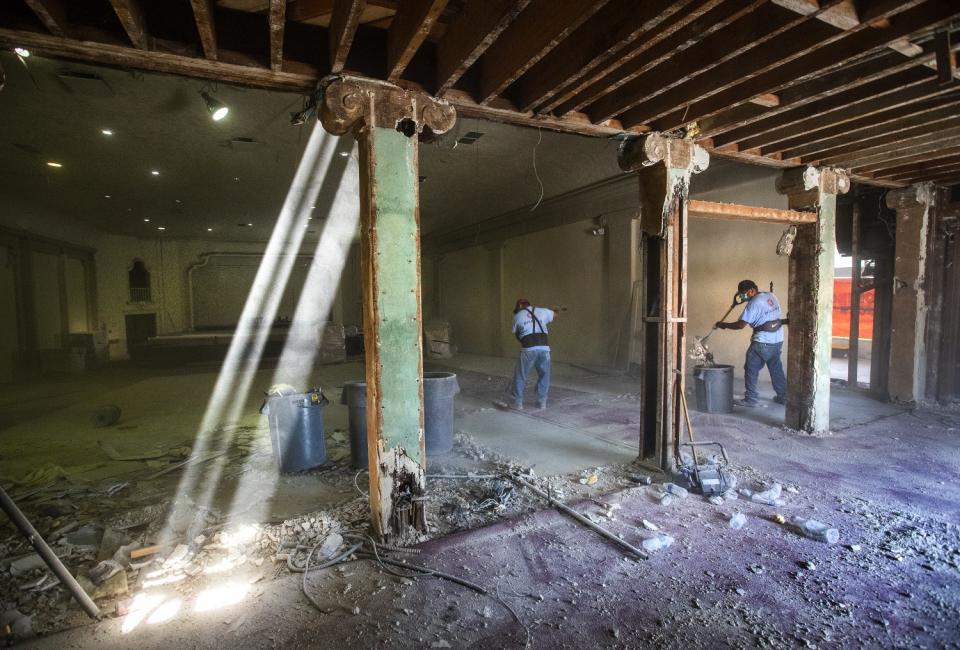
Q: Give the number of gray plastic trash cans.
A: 4